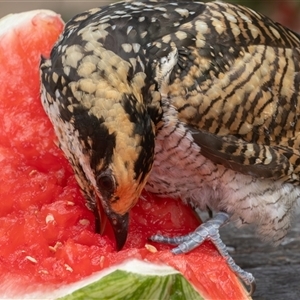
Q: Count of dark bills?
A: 1